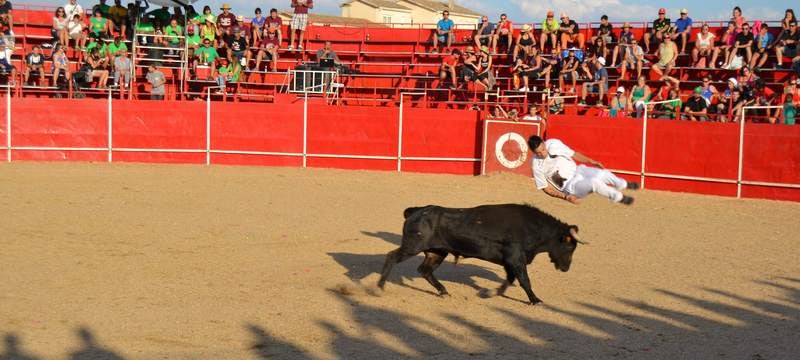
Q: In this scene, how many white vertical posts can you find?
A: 7